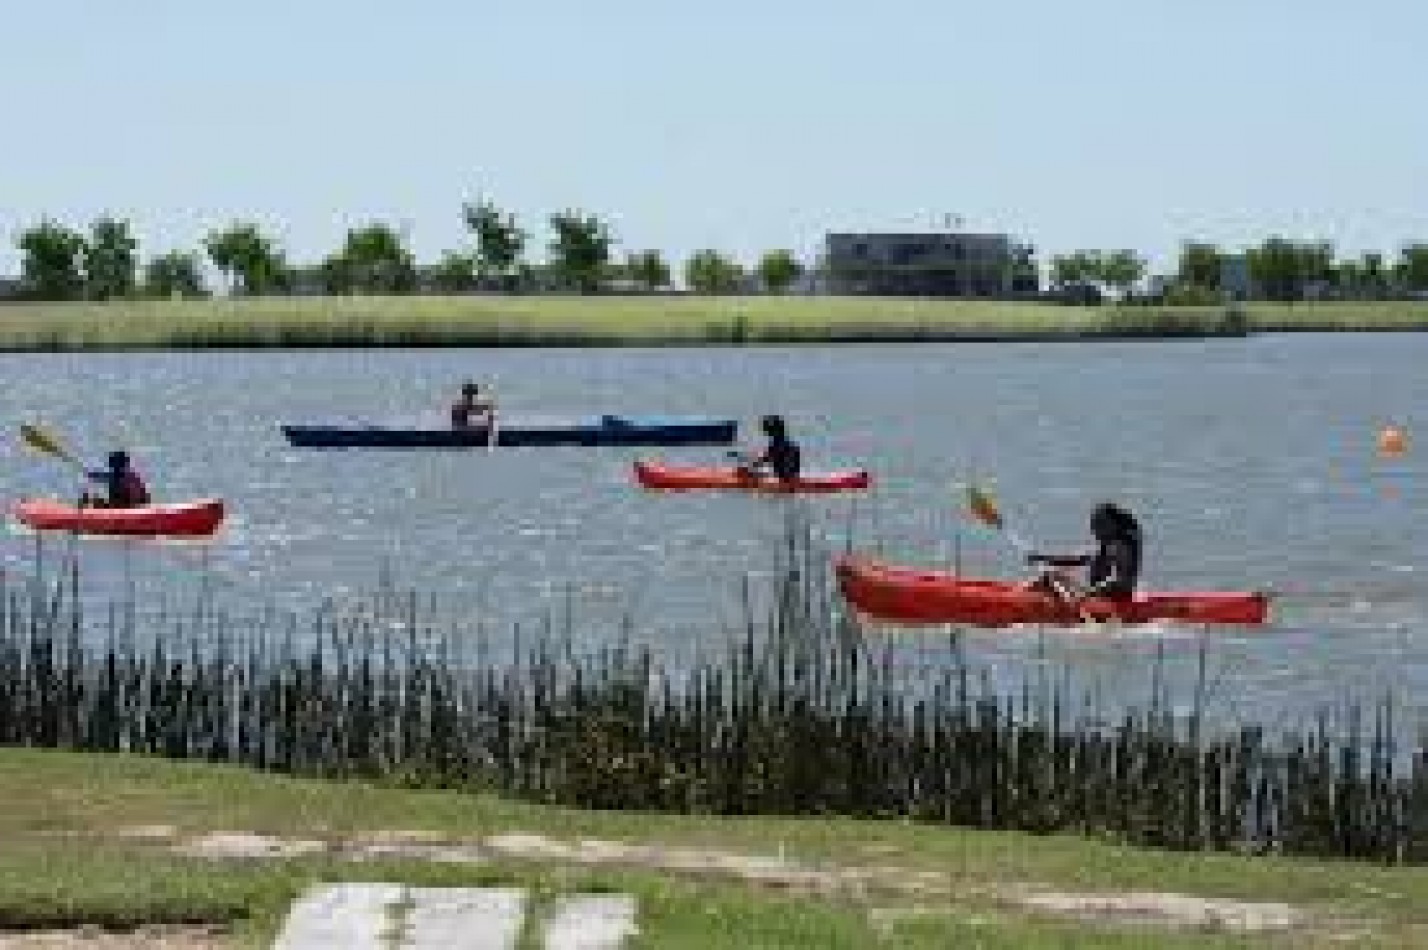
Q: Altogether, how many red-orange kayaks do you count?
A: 3